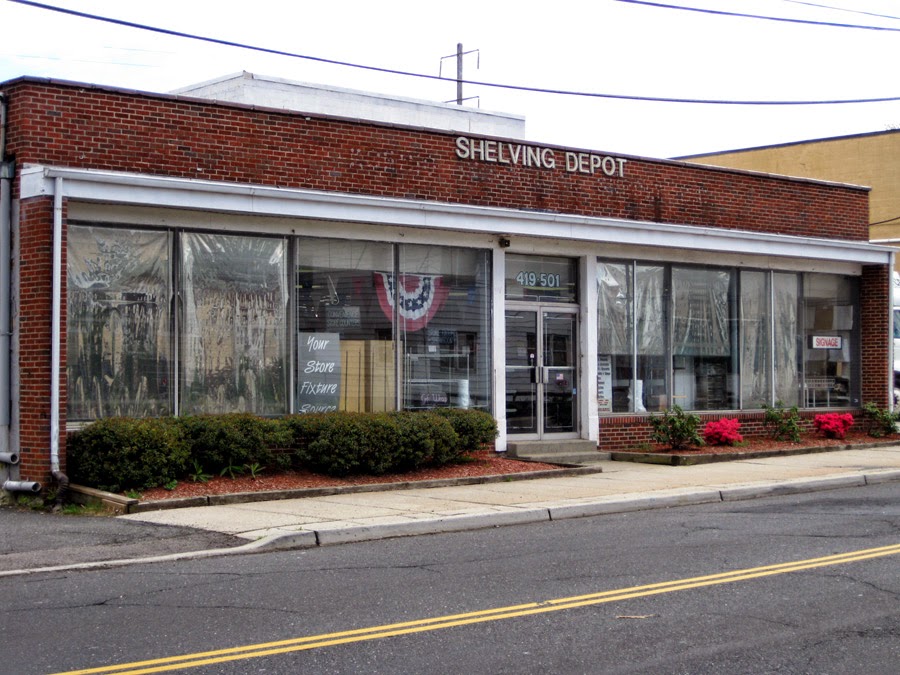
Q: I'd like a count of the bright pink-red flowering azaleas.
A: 2